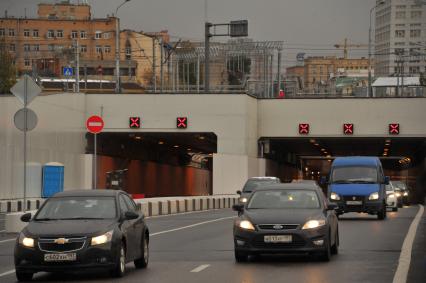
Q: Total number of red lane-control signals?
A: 5